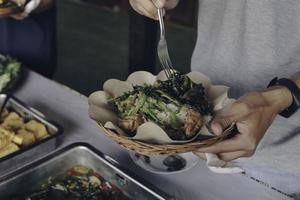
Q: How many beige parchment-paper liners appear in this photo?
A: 1